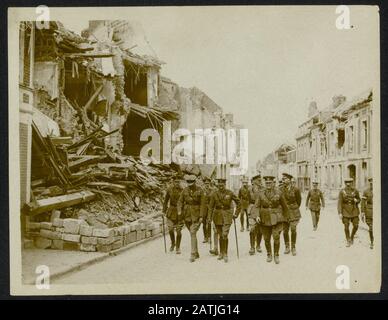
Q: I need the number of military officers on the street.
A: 11